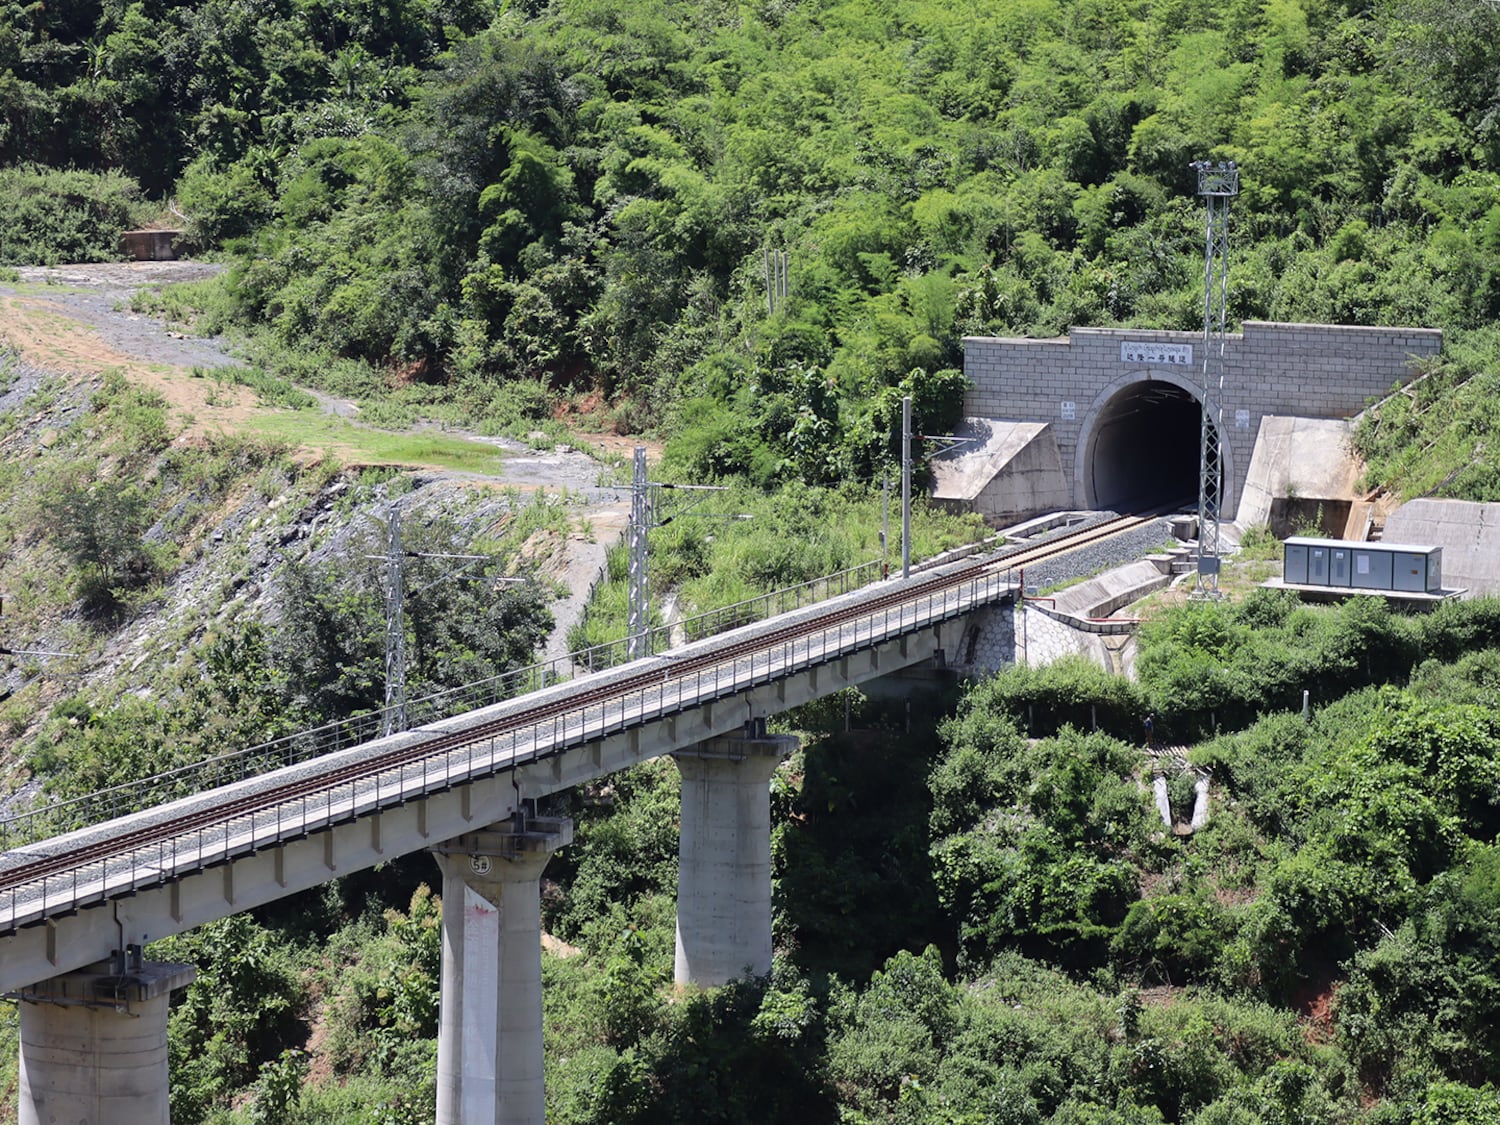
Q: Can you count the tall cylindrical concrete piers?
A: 3